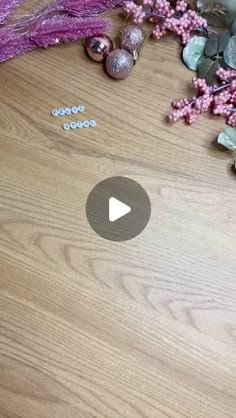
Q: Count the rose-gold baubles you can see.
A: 3